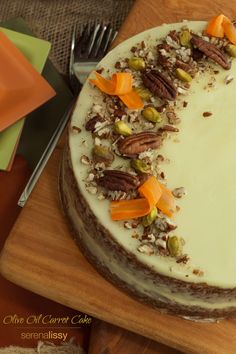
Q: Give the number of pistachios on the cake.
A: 11